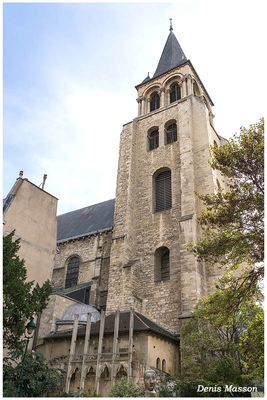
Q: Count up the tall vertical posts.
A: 5